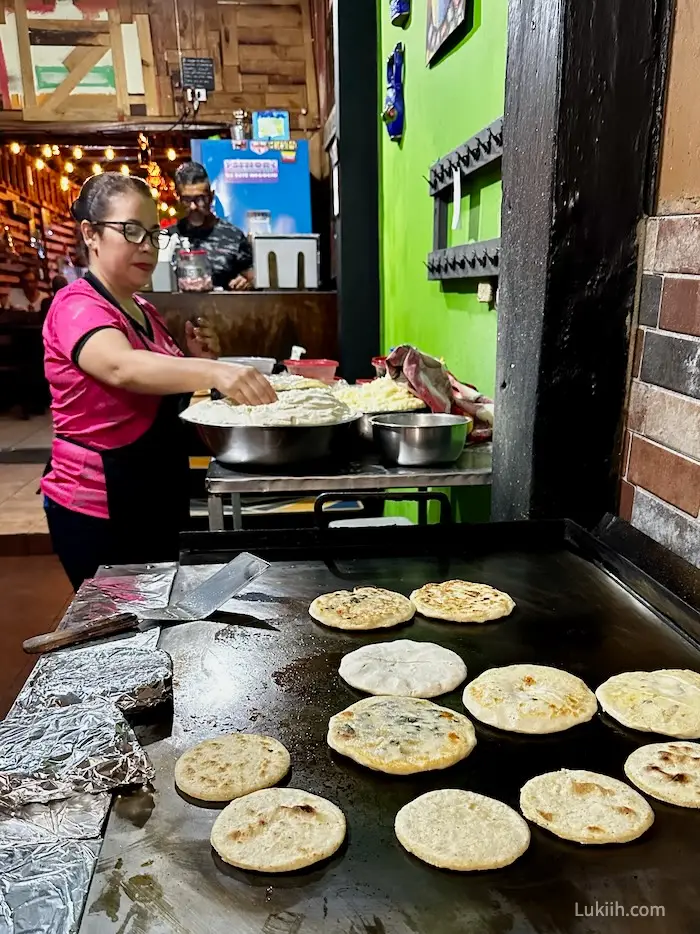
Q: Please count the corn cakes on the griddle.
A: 11